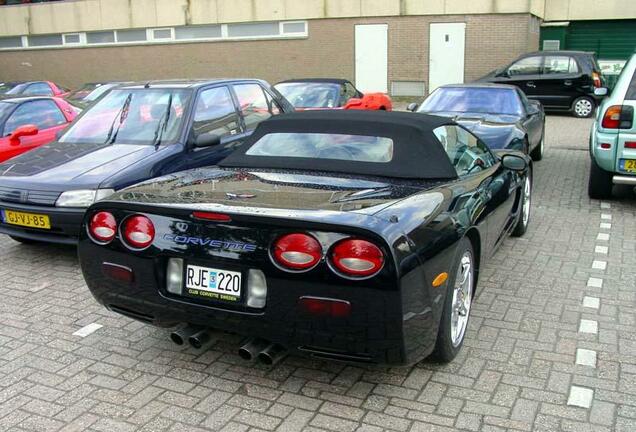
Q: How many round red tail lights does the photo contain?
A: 4